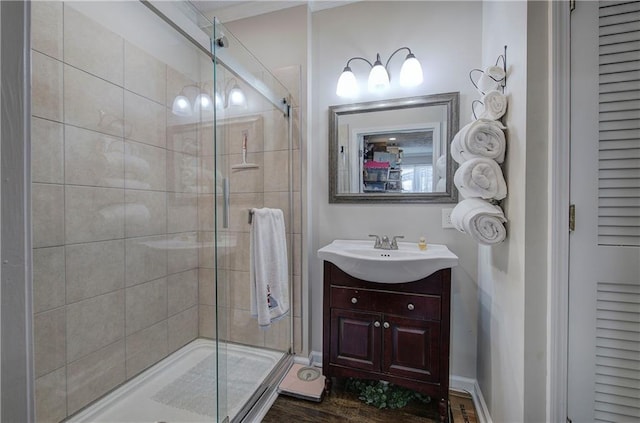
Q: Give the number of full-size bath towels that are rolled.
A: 3